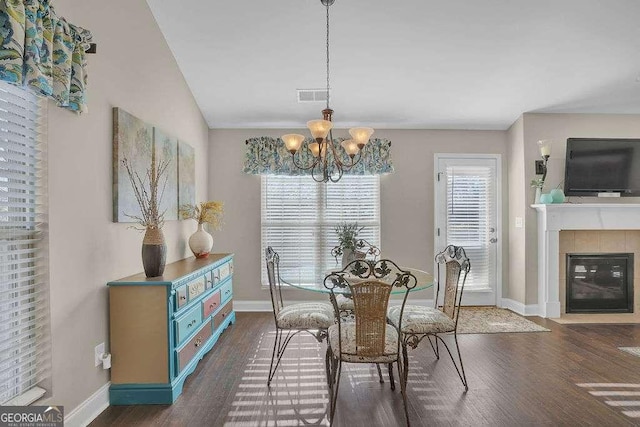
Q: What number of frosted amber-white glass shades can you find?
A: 5